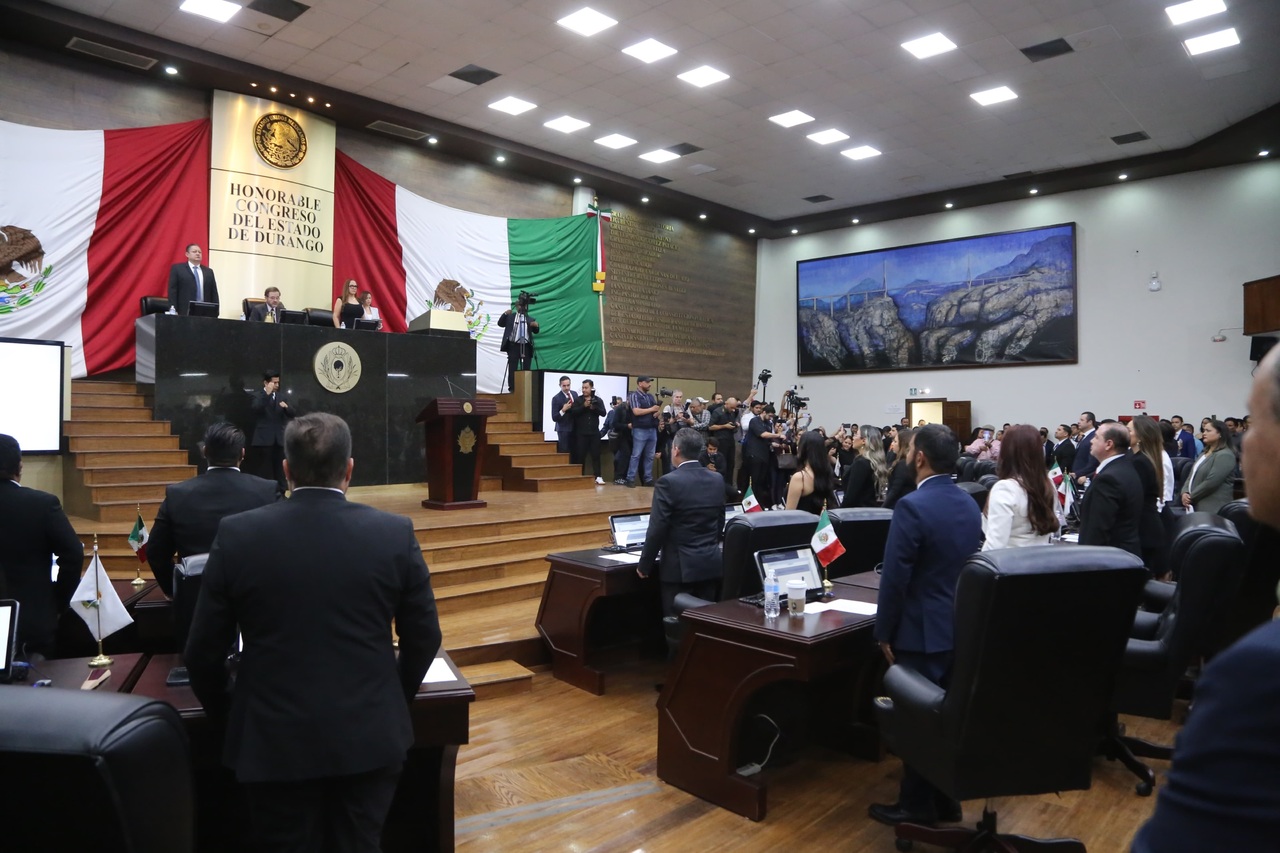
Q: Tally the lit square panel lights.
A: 15